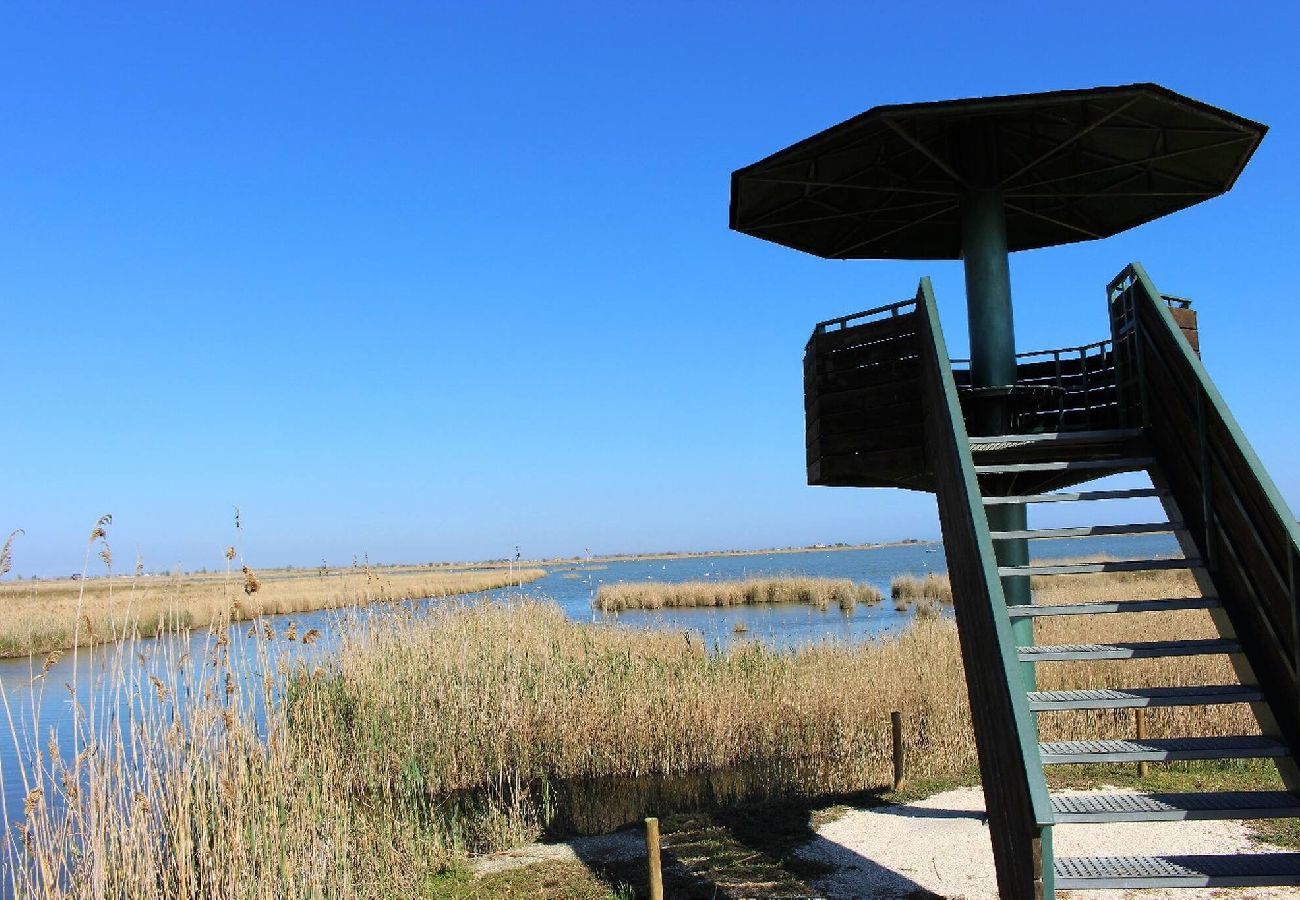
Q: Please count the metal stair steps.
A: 11